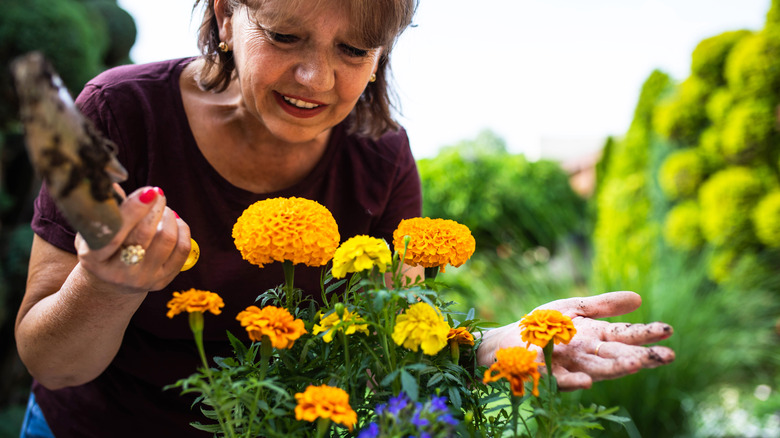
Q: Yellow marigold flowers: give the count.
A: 3